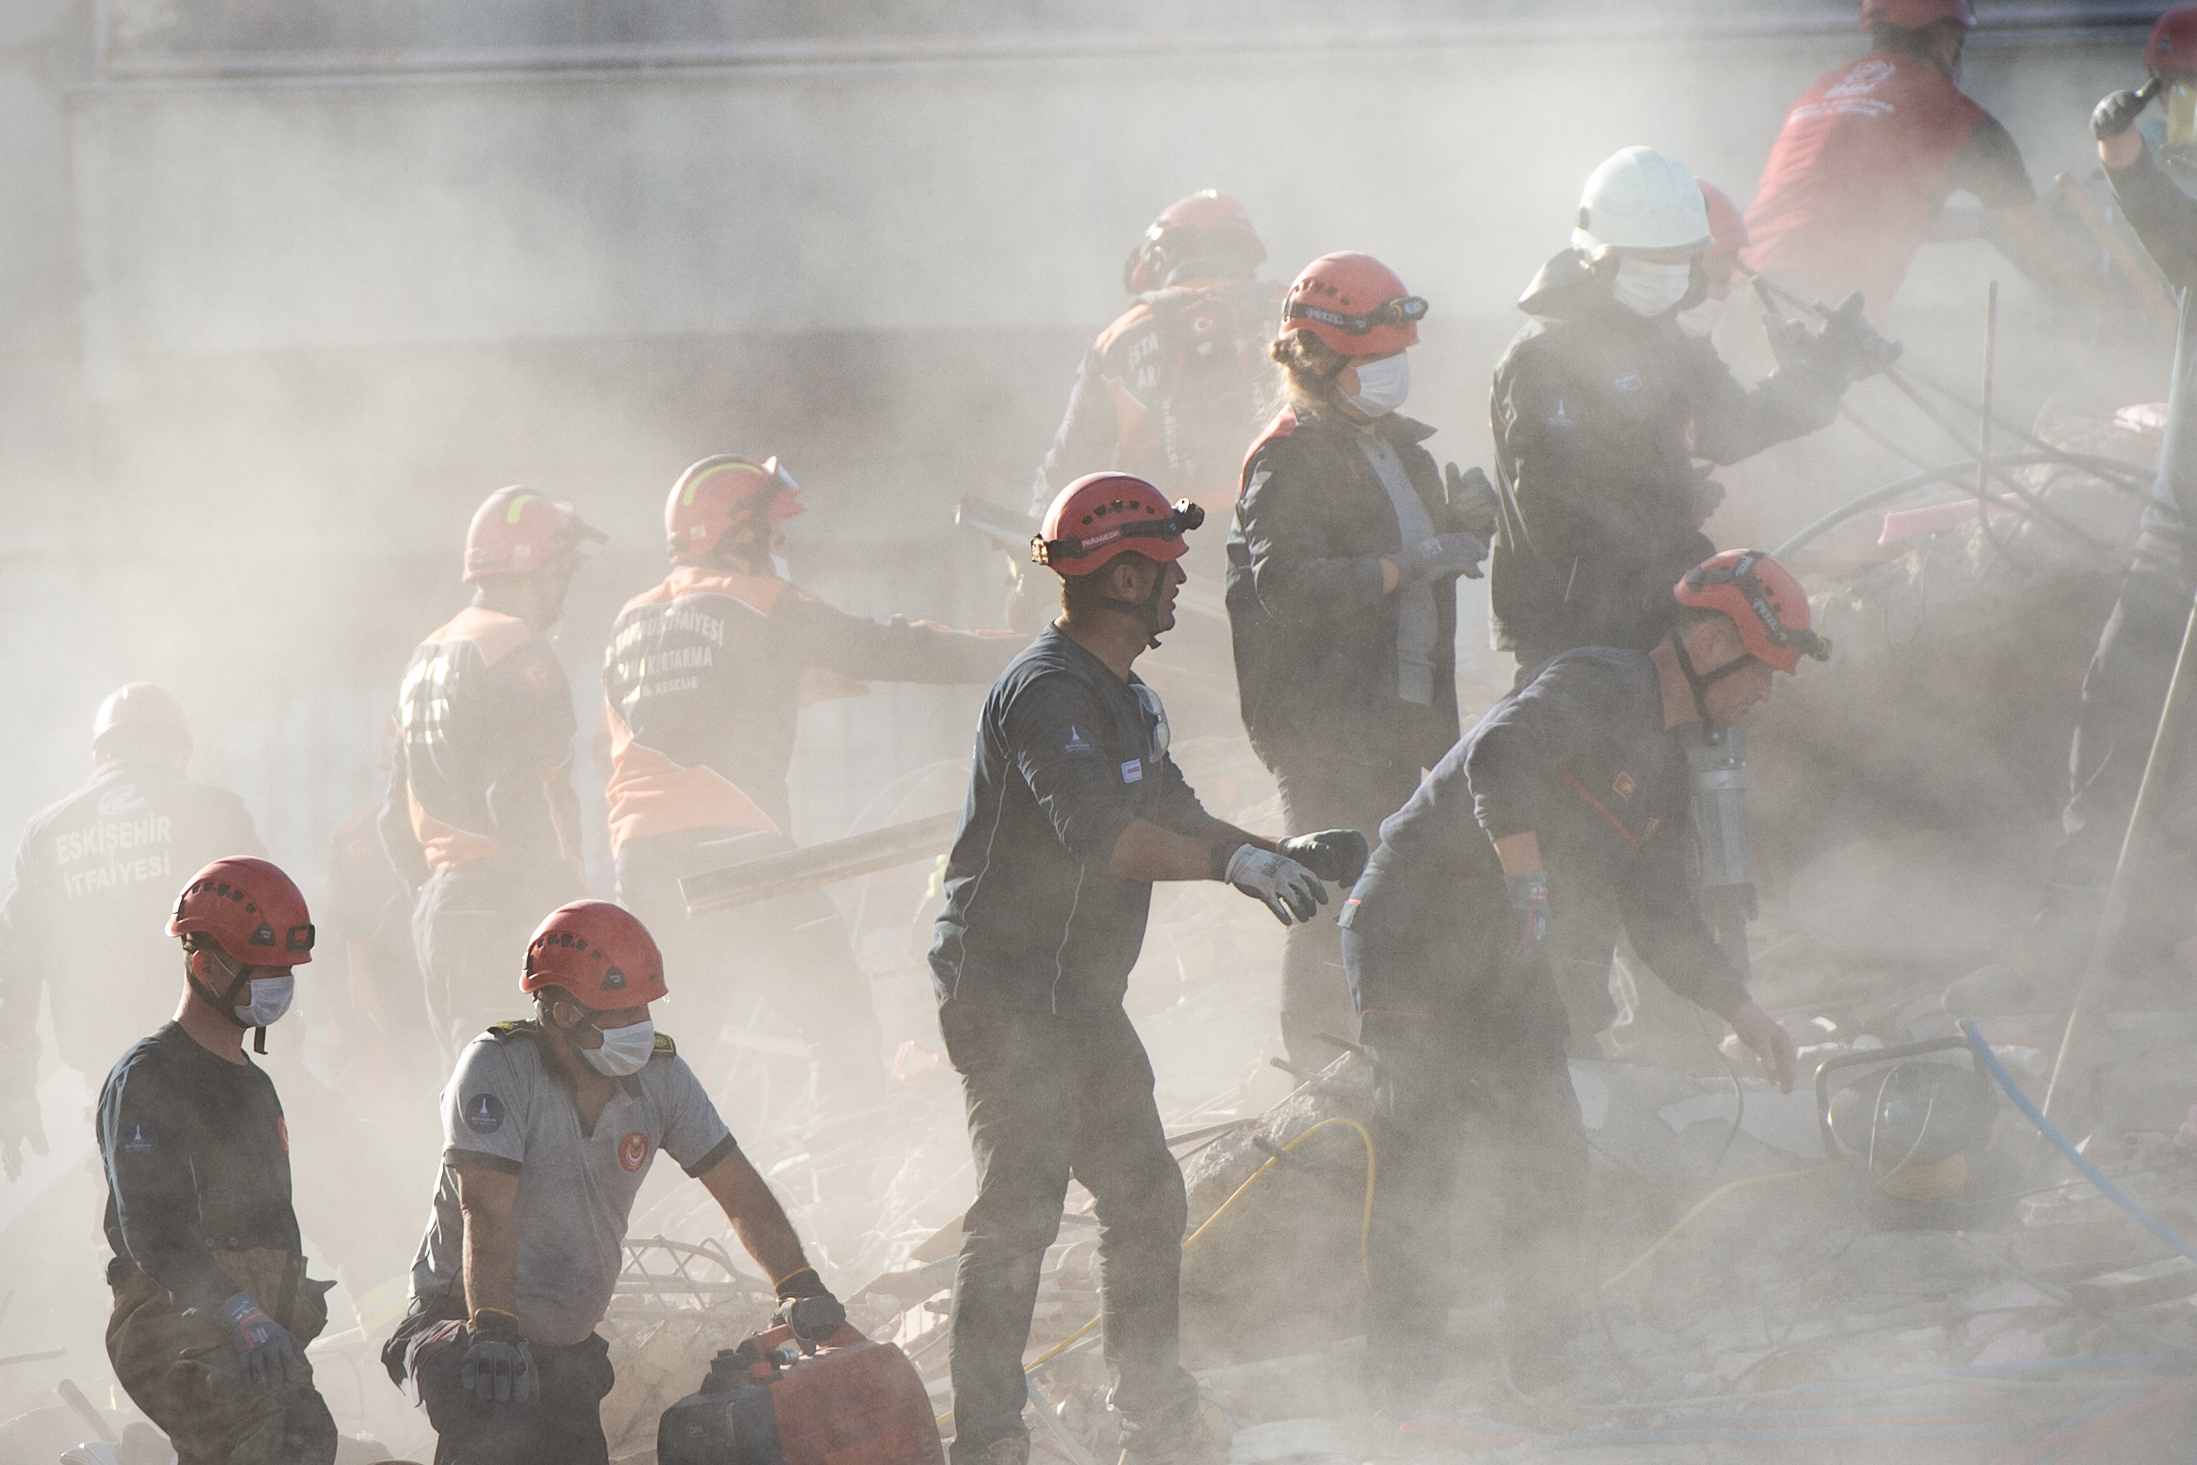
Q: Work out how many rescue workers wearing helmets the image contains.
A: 13